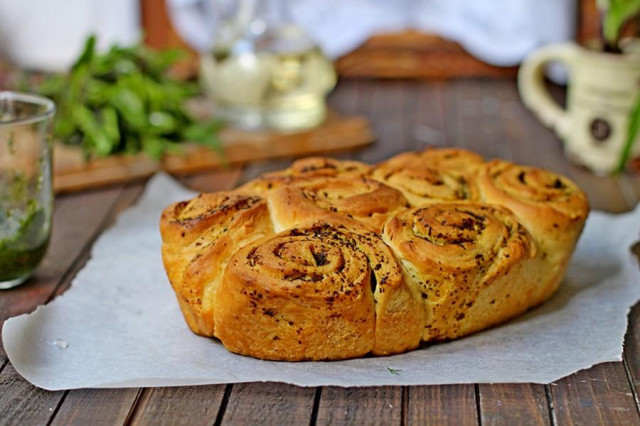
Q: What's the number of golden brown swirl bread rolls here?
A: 7